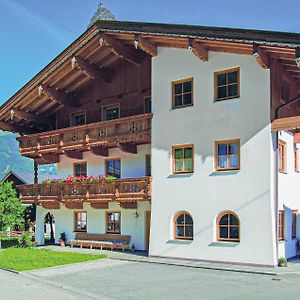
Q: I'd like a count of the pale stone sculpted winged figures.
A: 0